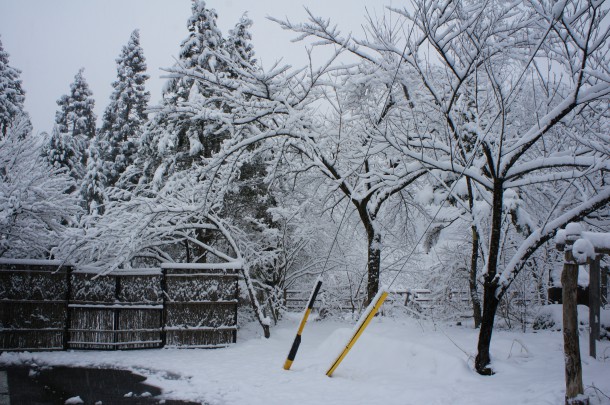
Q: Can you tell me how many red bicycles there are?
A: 0